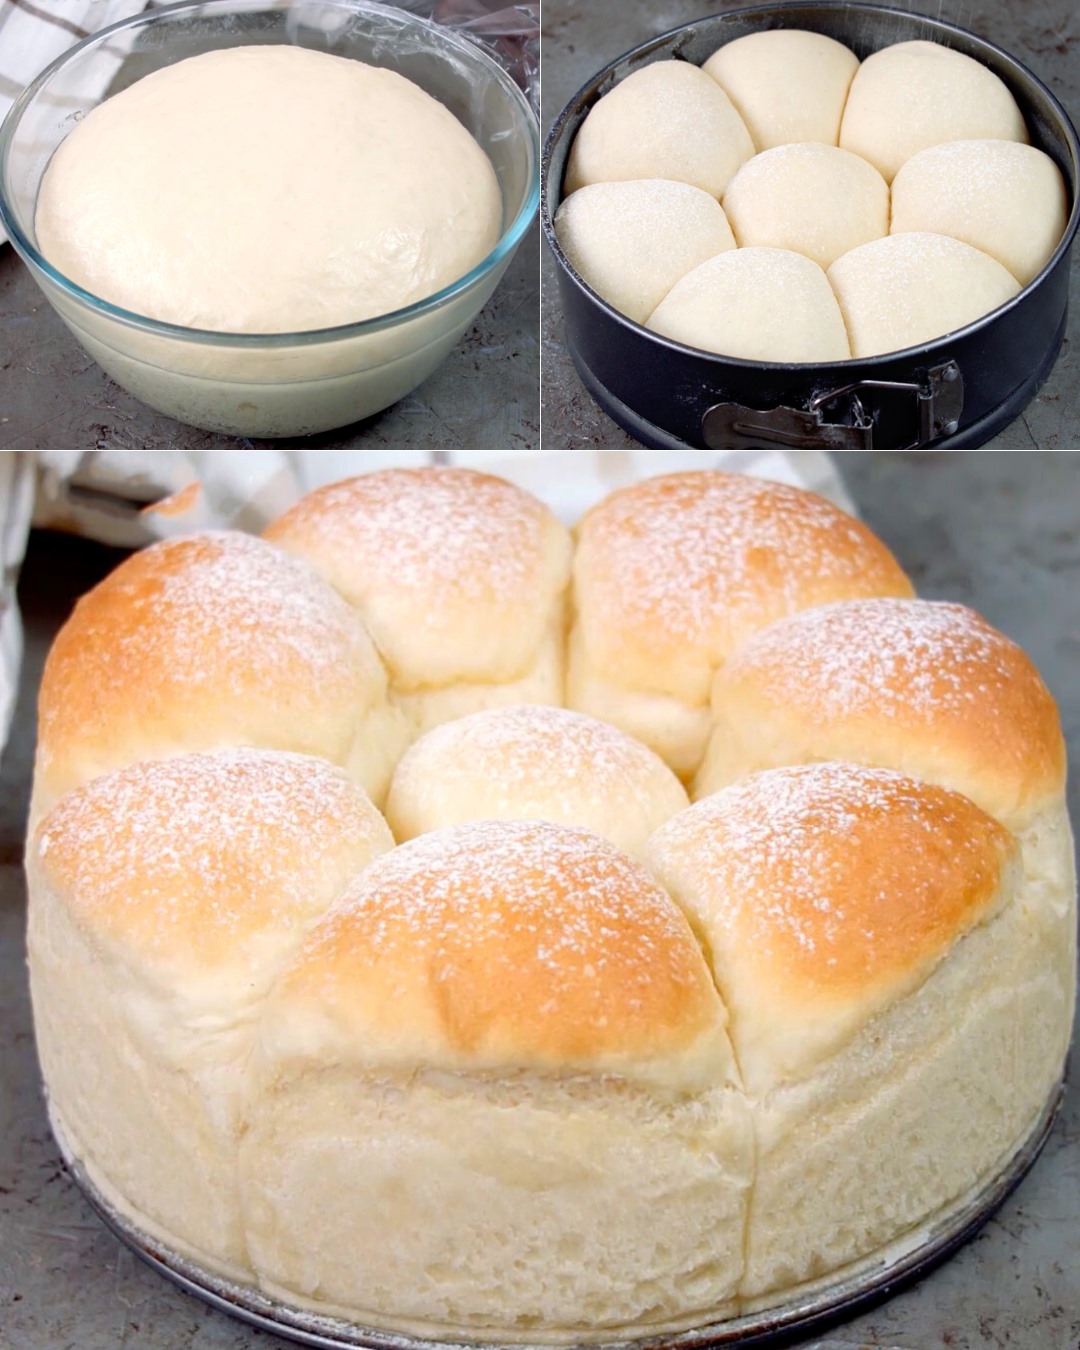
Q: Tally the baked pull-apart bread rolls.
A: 8